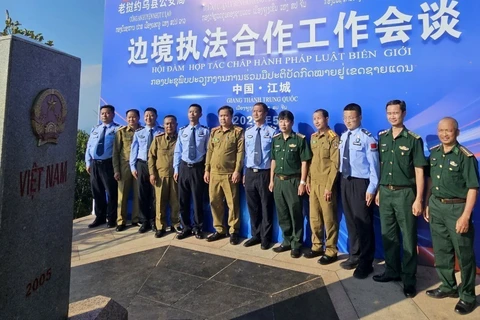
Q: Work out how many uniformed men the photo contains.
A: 12